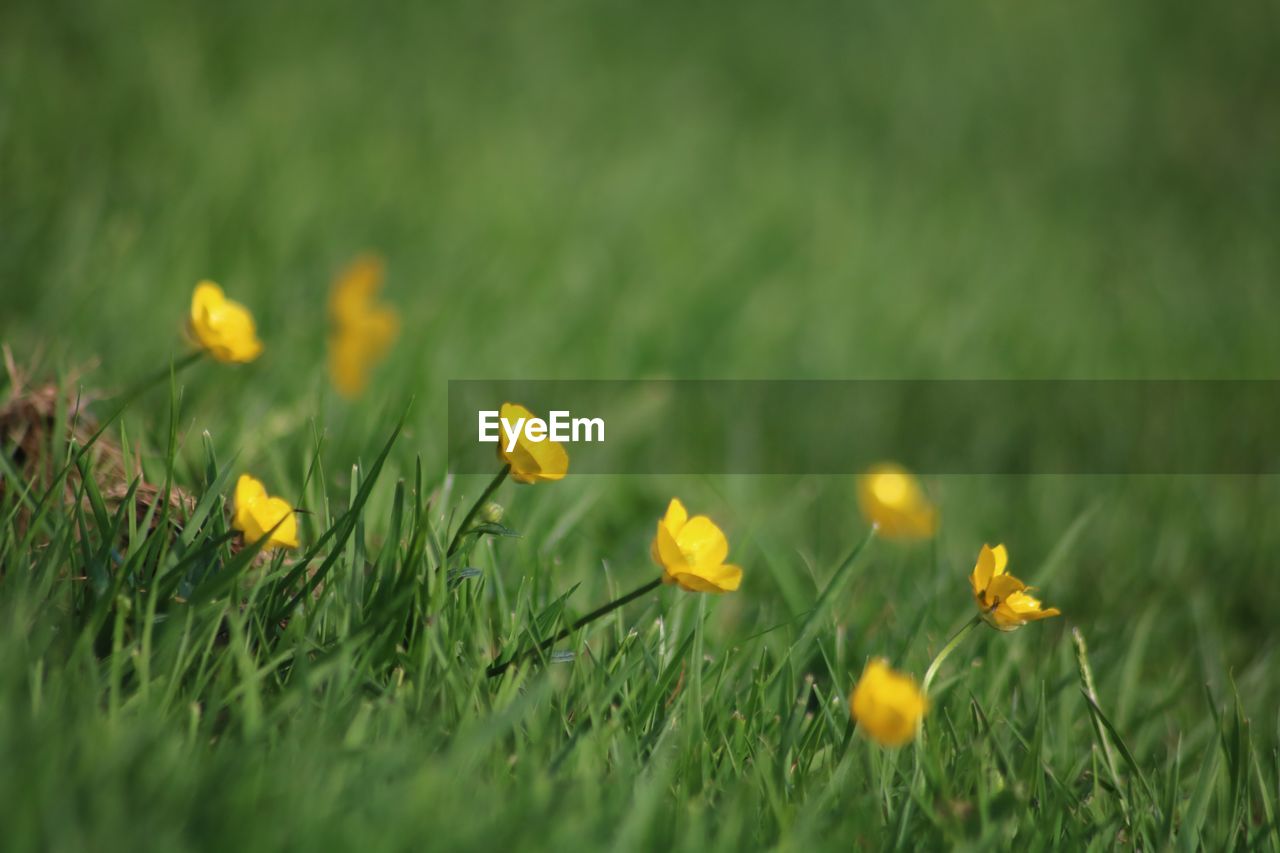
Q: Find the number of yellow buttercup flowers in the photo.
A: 8